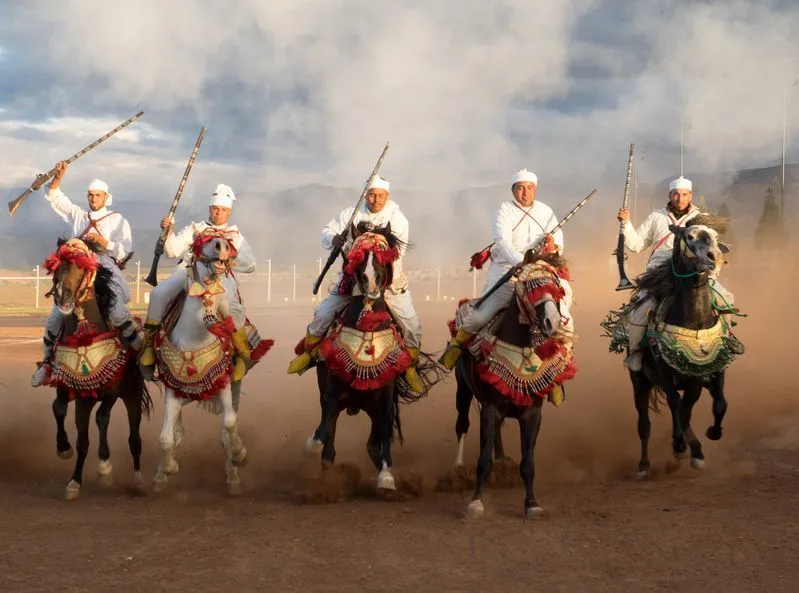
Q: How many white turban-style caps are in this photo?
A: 5